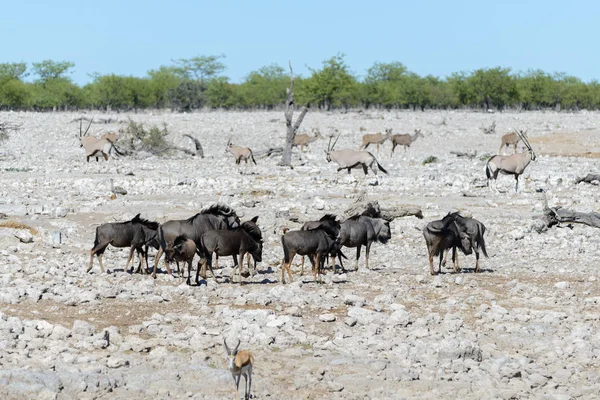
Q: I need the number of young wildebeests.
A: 1